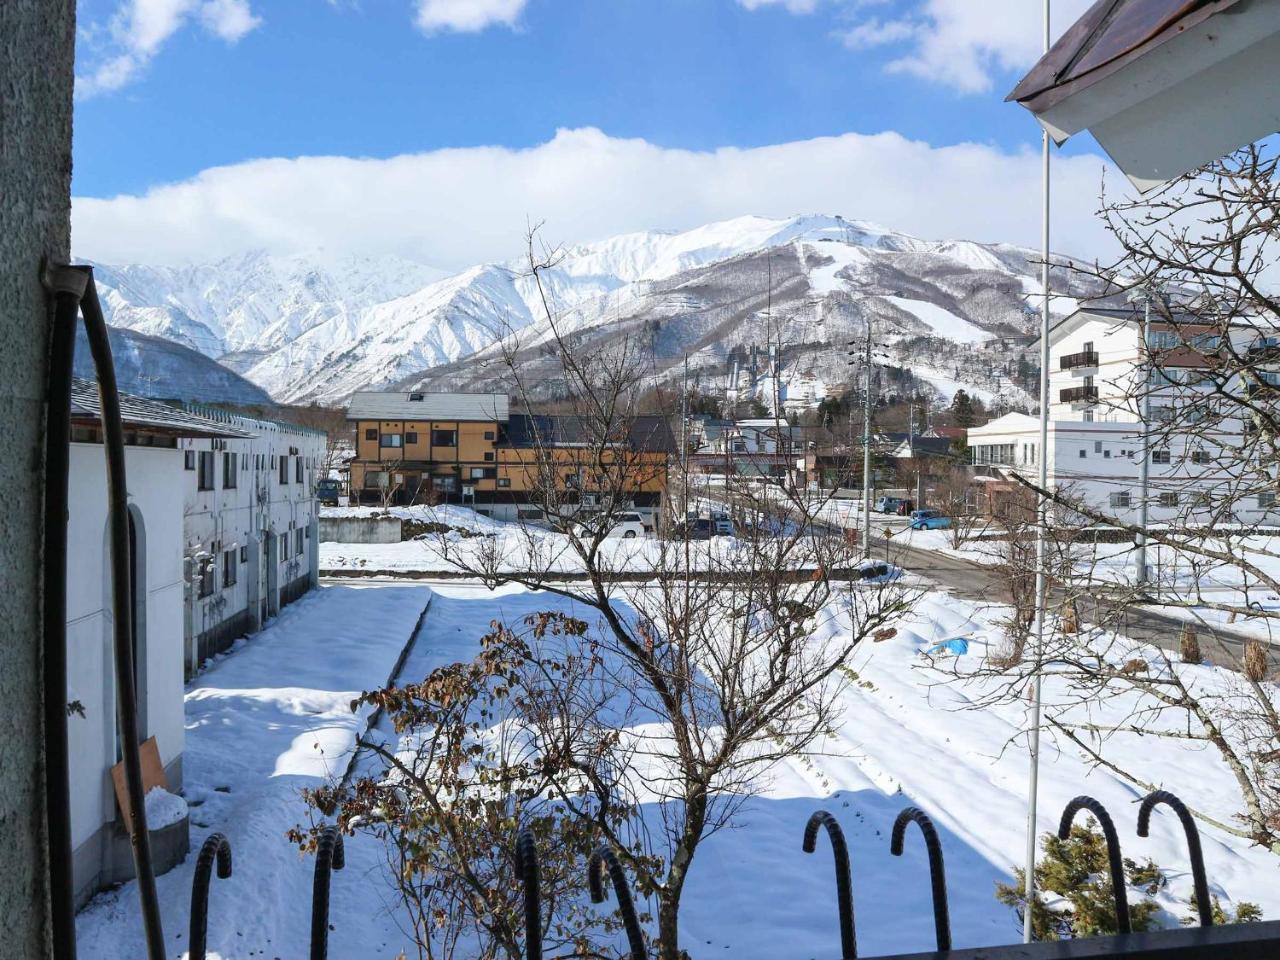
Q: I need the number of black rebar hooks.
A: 8